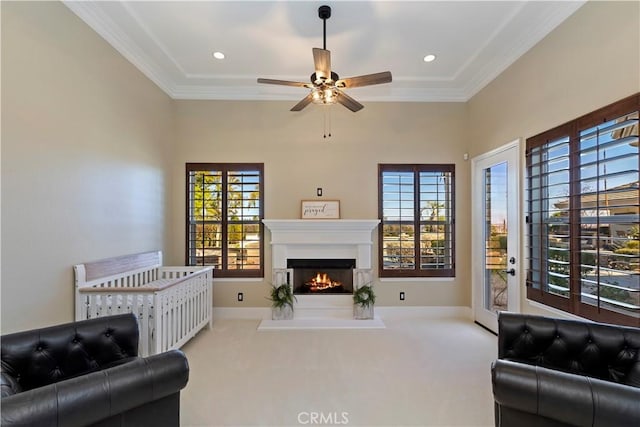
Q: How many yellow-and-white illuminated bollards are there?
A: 0